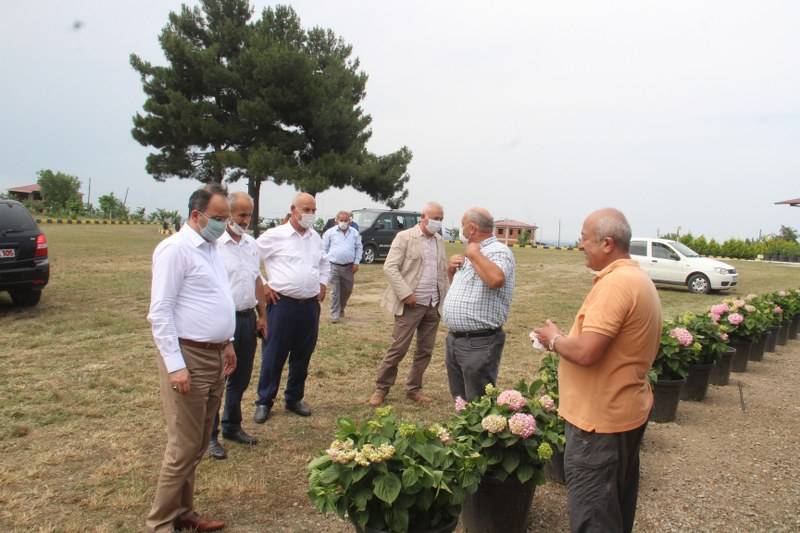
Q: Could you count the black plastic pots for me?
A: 11